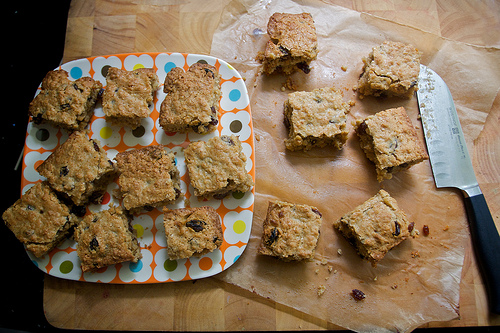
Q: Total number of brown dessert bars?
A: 15